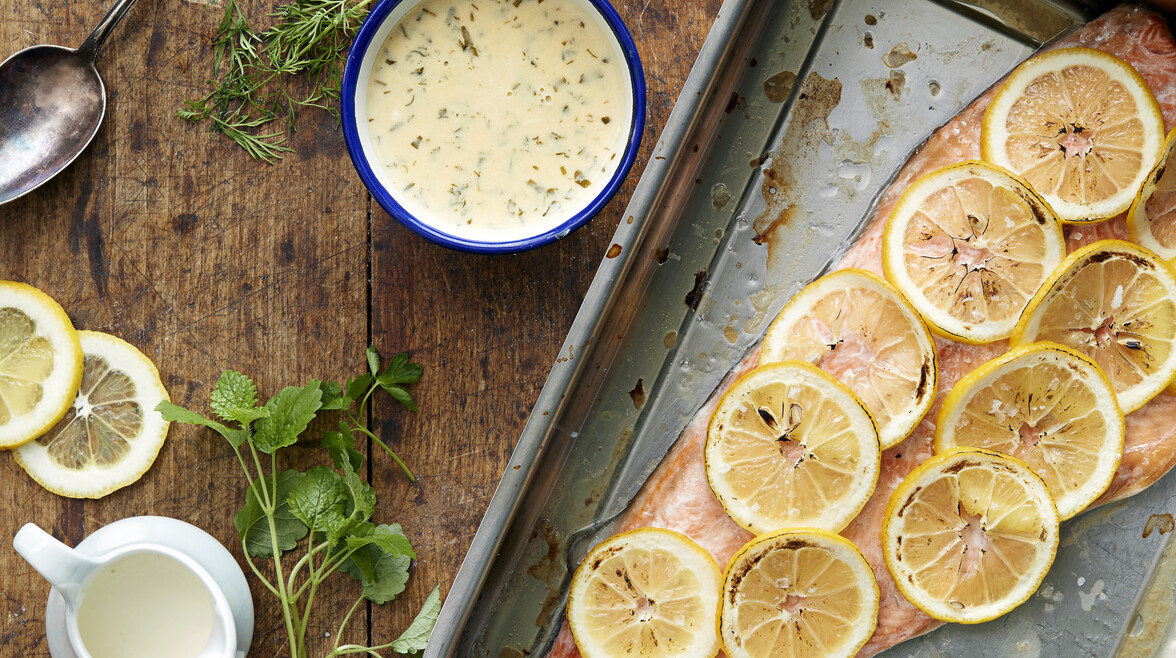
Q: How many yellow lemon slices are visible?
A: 12